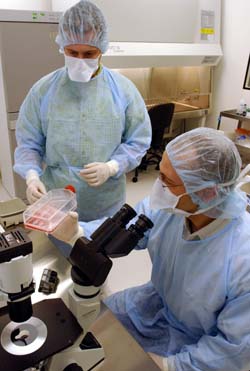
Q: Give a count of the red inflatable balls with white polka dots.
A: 0